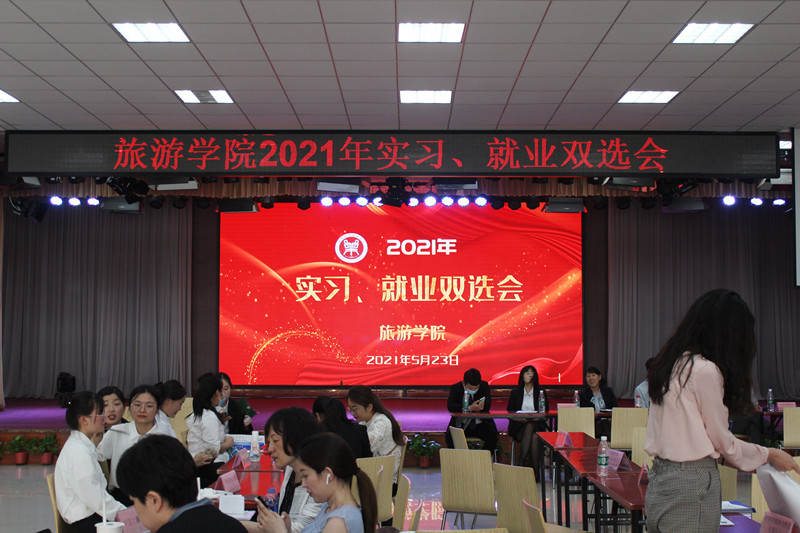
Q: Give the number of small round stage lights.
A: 15